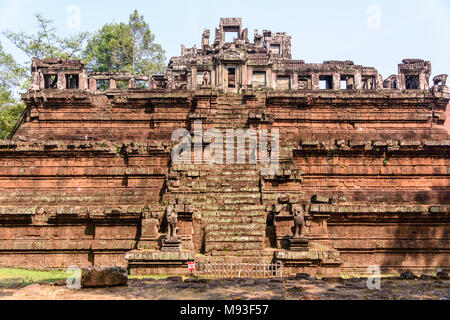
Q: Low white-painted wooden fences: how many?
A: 1